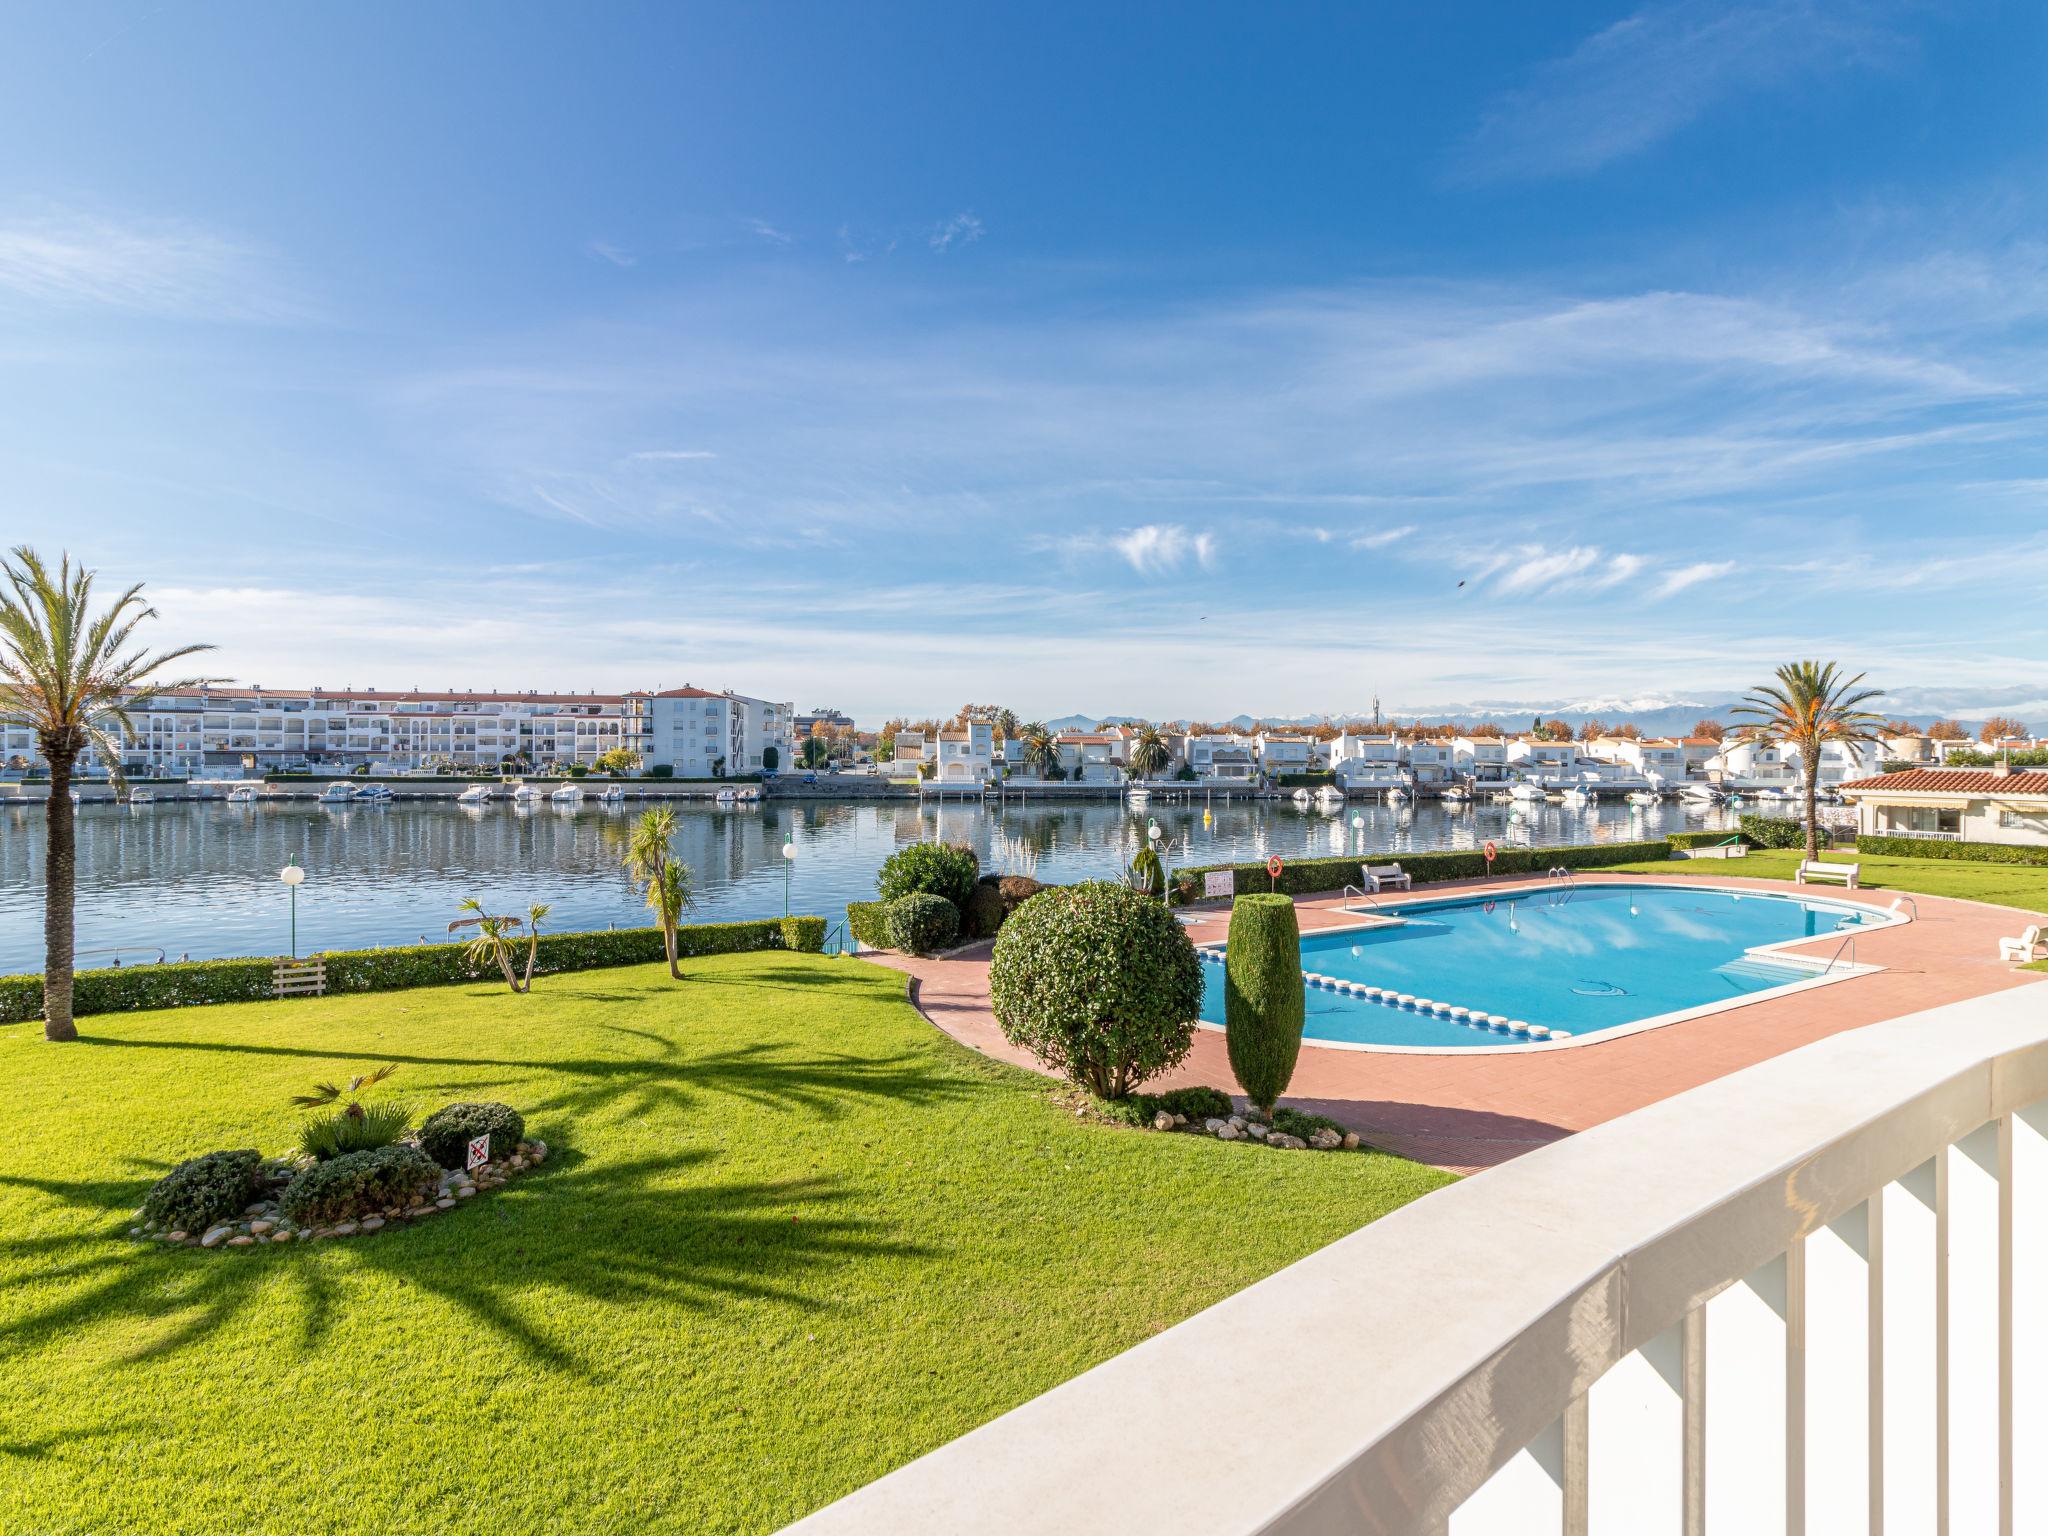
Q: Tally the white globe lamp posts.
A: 7